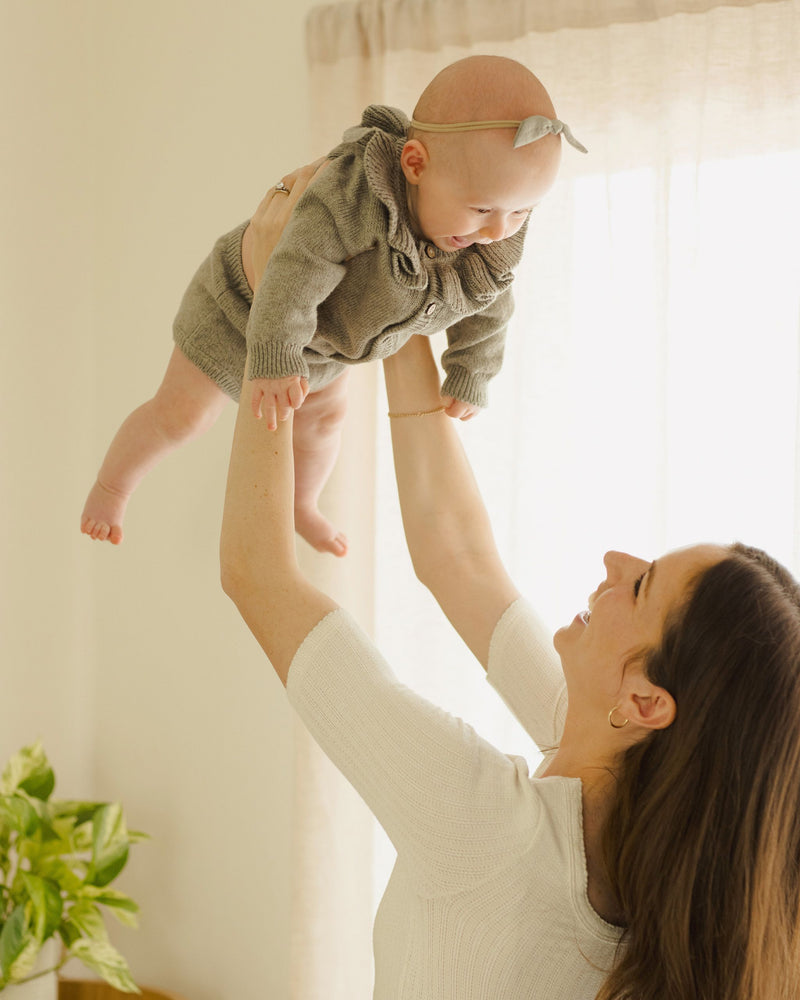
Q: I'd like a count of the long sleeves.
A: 2